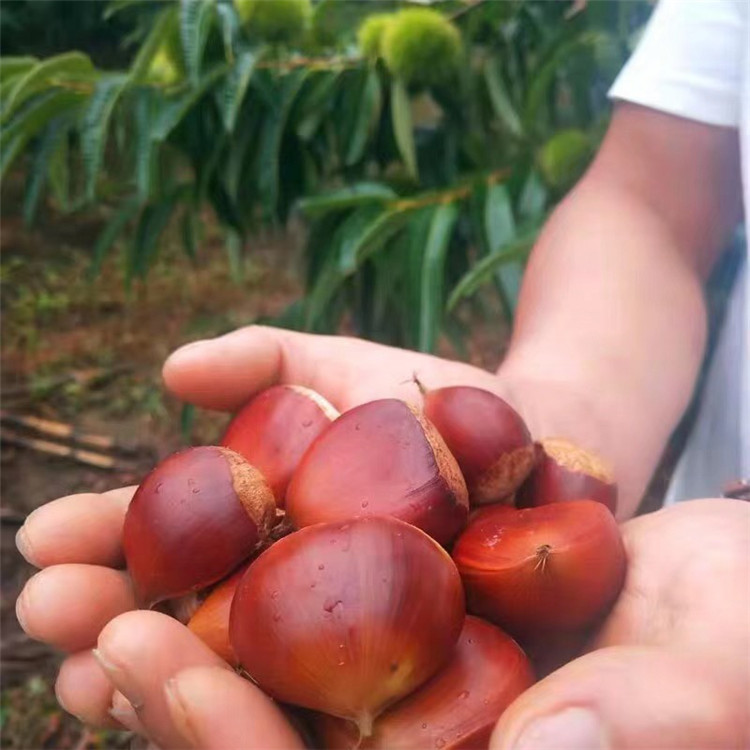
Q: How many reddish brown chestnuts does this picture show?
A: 9